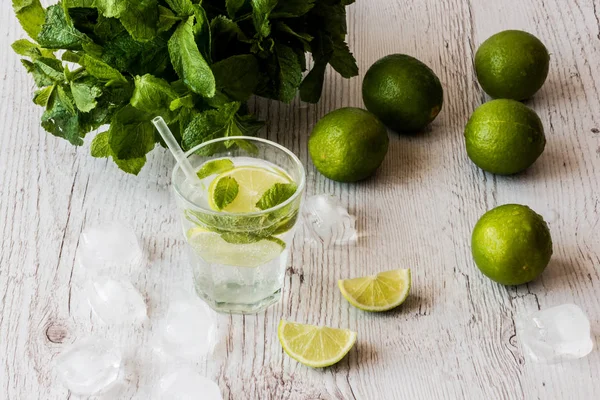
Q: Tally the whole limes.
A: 5